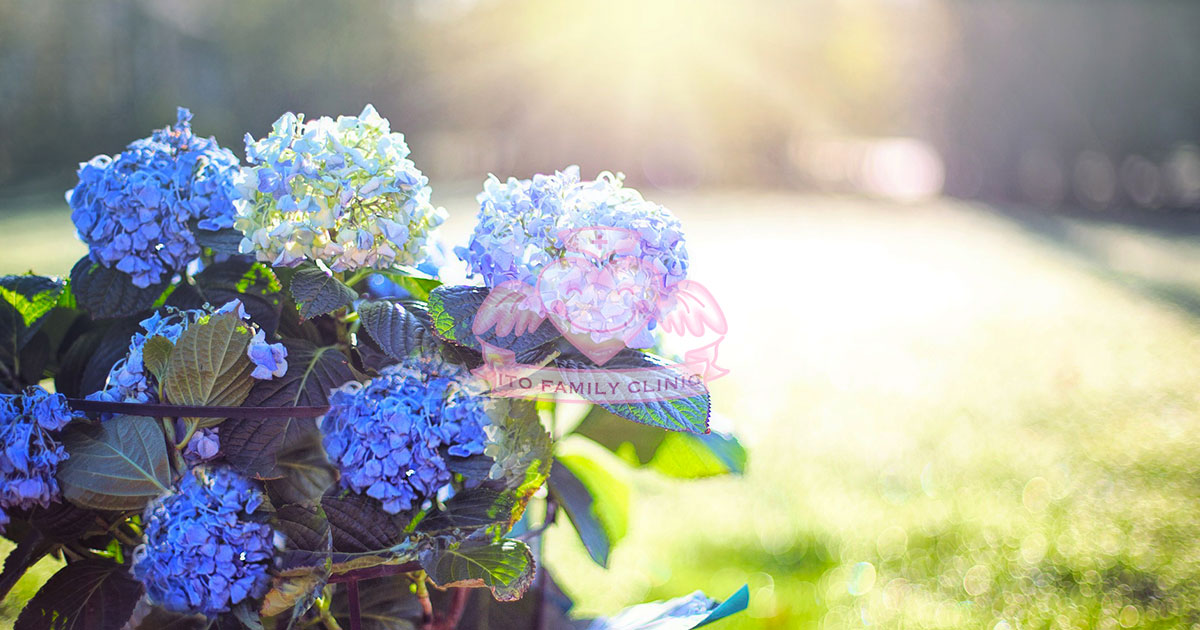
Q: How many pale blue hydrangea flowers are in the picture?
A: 2